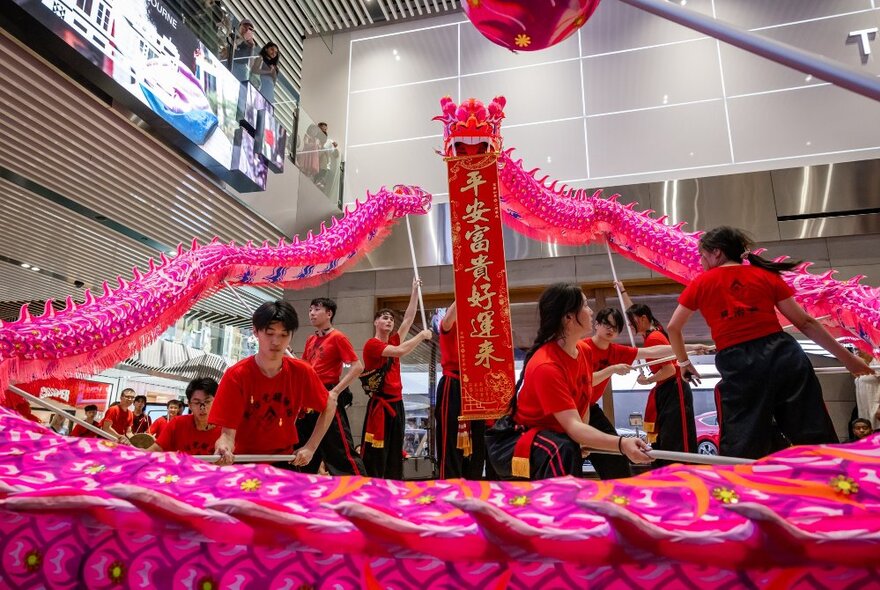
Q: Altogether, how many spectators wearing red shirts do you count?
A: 0